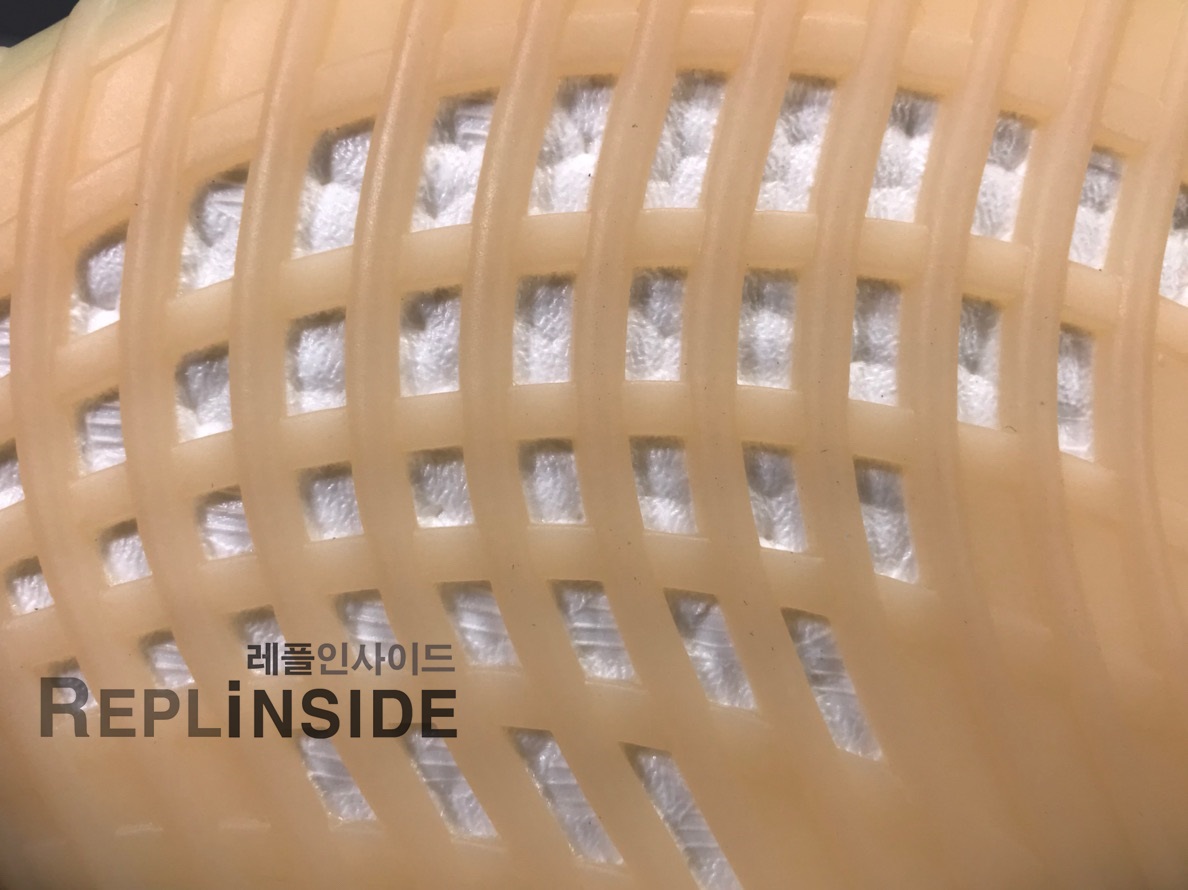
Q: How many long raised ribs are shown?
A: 11